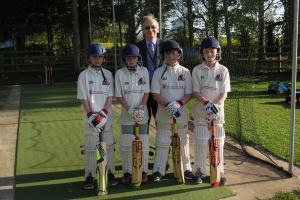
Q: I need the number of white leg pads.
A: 8